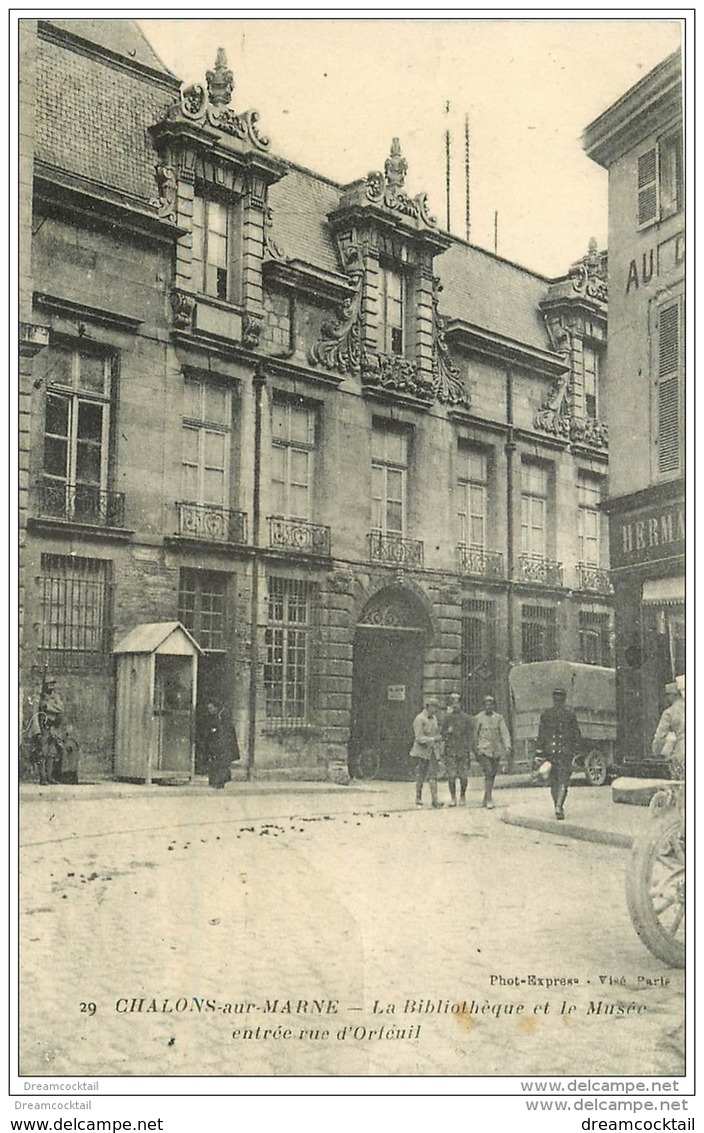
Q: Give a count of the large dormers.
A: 3